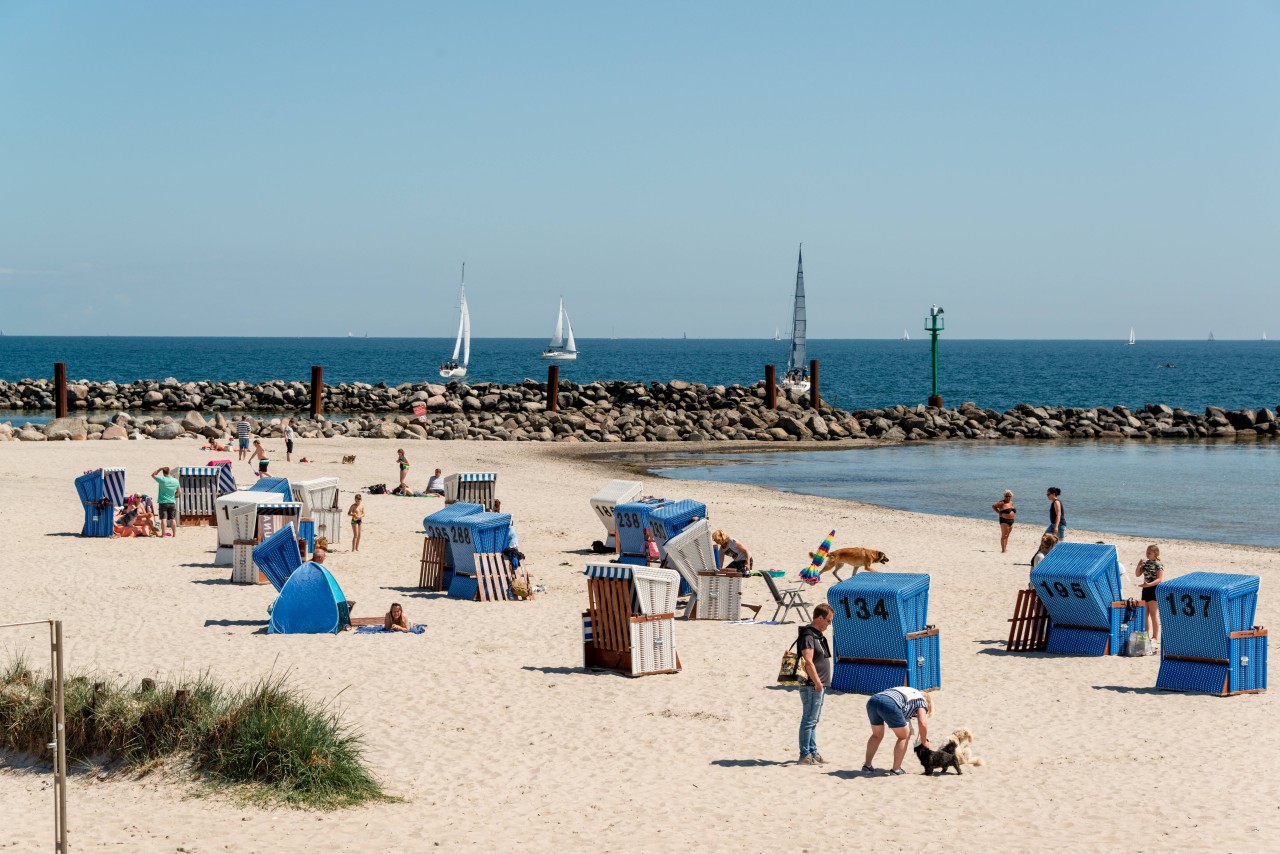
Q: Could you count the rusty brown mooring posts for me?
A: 5